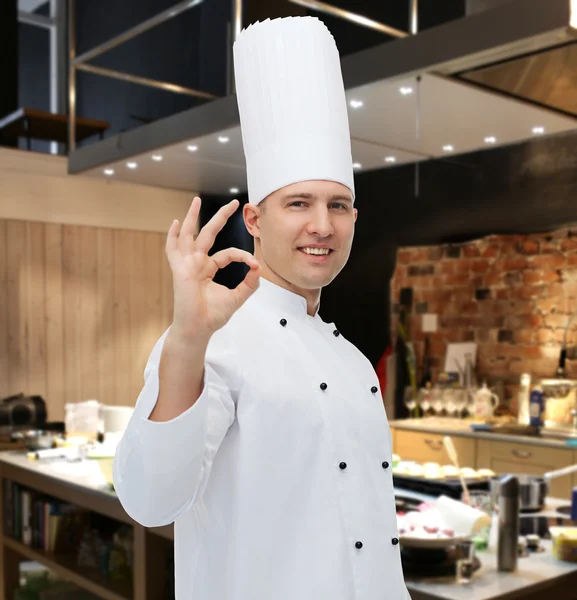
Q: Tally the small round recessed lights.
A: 13